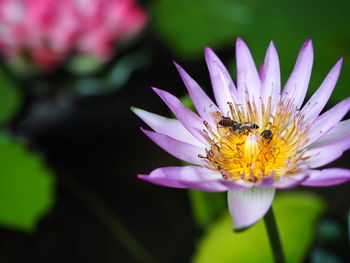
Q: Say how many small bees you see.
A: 3